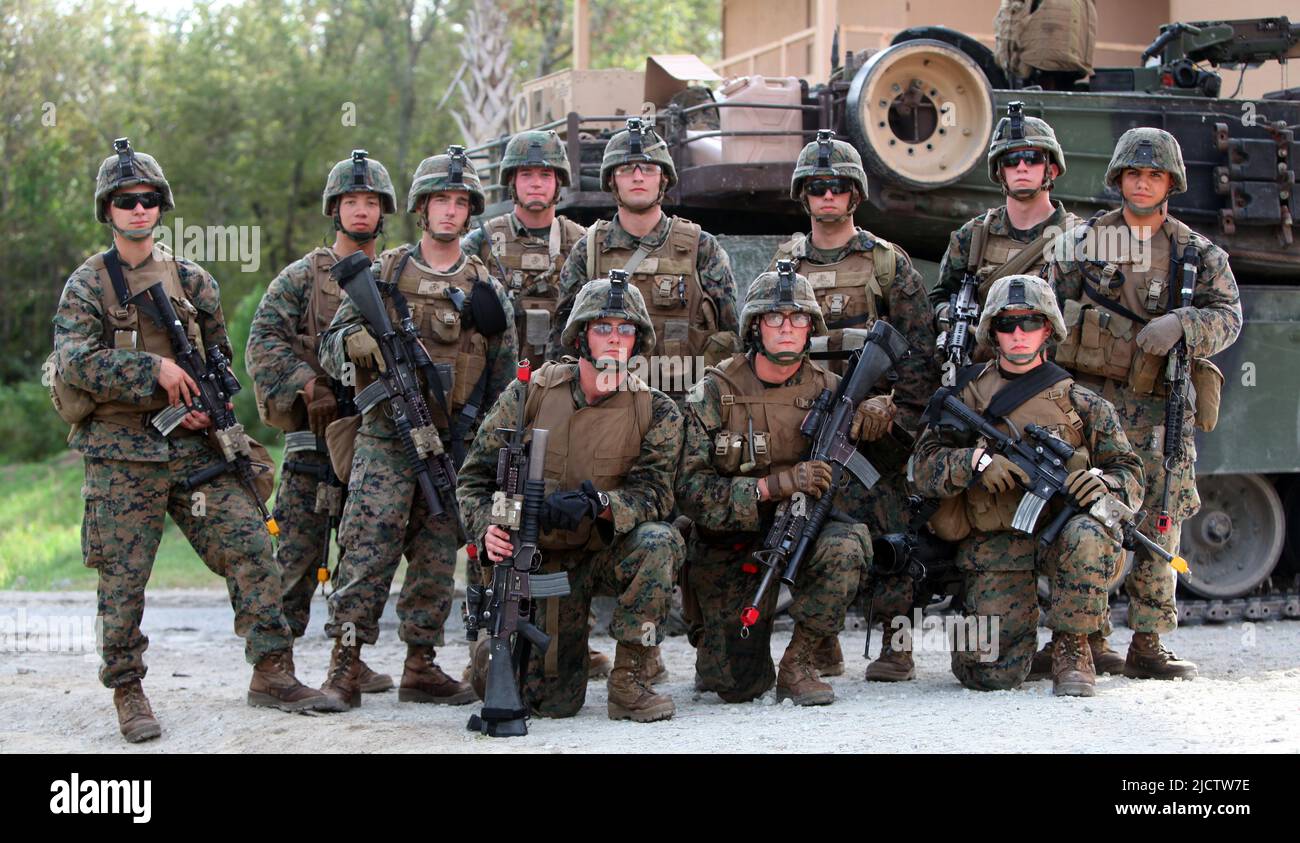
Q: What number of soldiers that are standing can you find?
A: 8